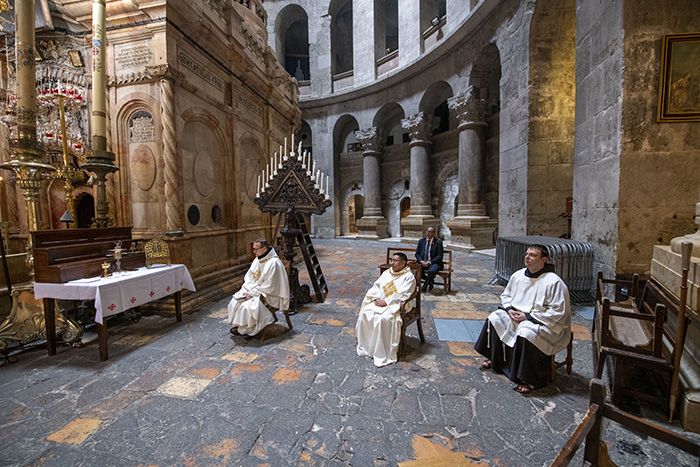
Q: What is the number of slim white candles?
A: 15